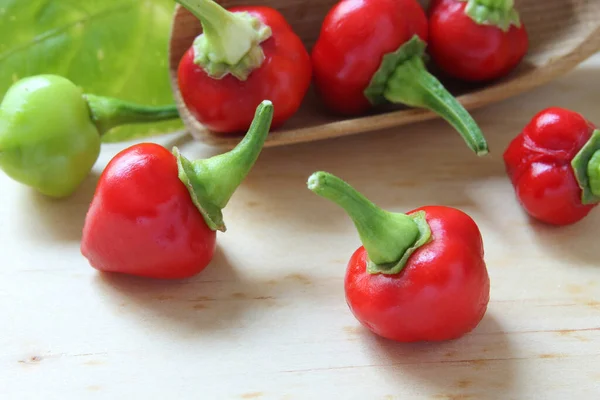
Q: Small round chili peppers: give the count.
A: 7